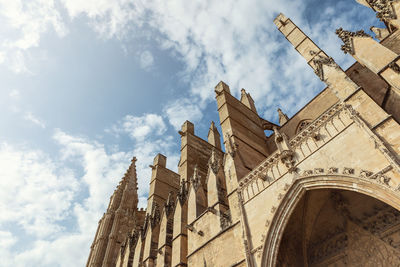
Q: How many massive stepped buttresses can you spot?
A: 4